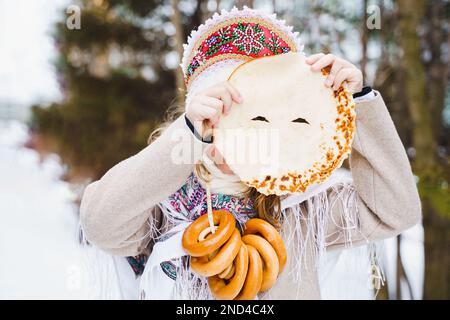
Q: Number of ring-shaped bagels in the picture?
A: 6